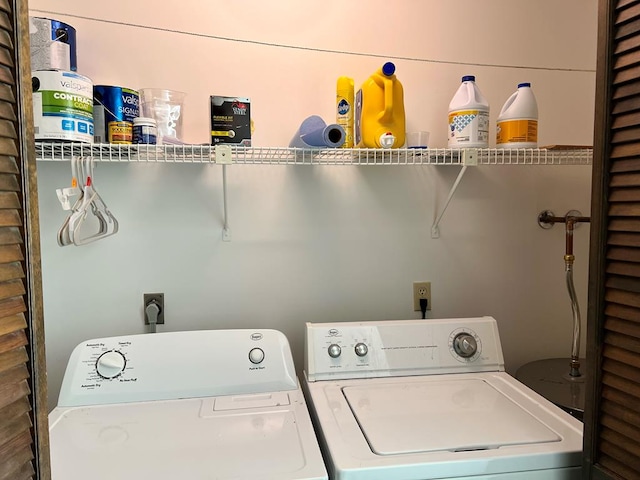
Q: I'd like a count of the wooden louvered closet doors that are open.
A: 2